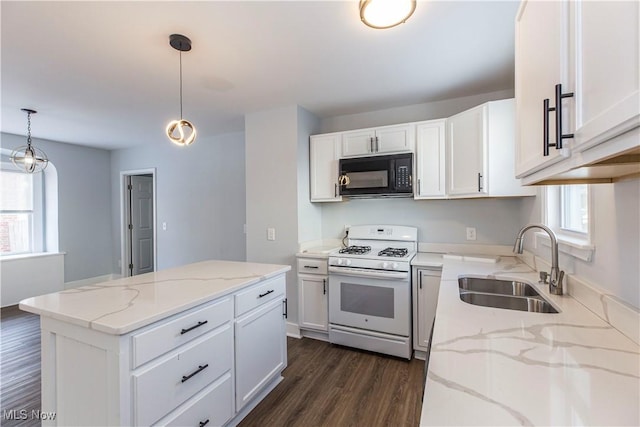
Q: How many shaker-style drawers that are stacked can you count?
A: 3